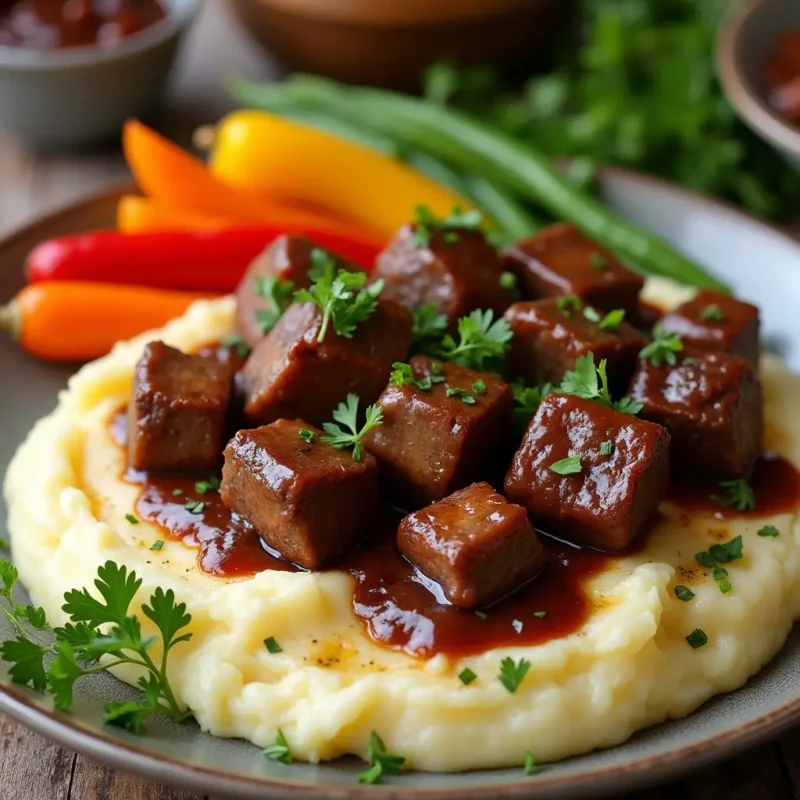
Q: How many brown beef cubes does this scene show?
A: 12